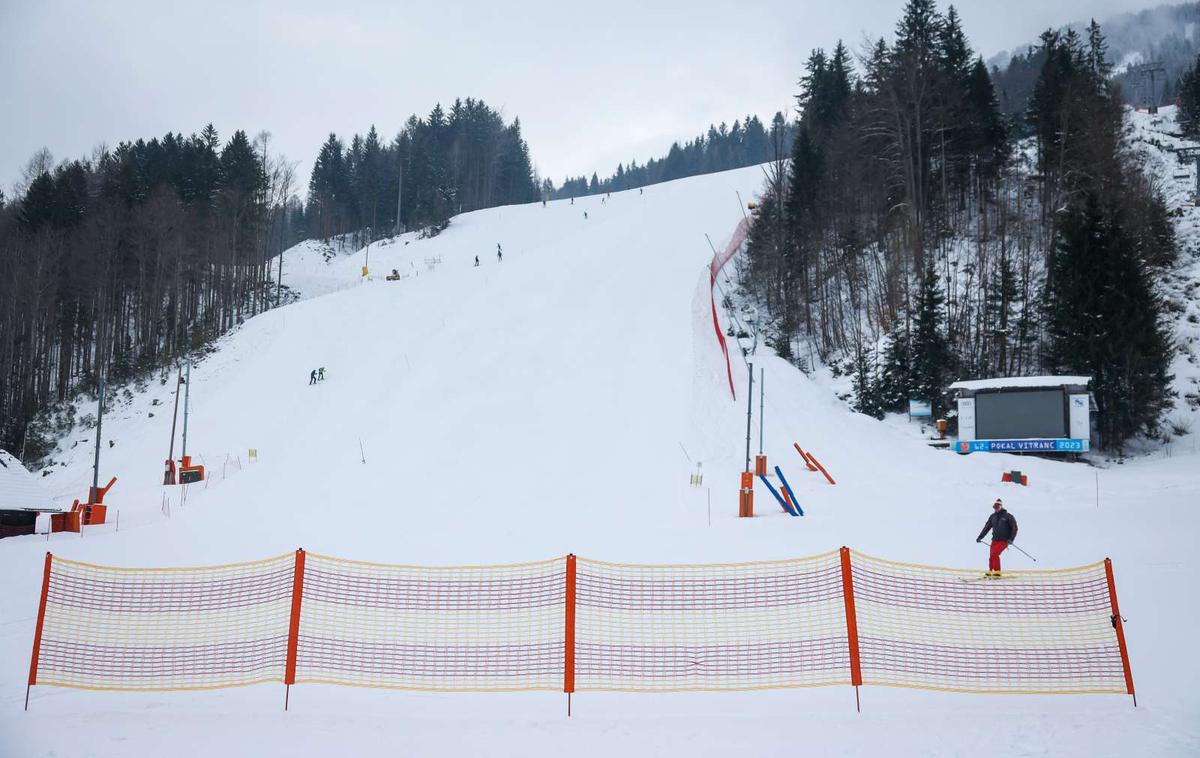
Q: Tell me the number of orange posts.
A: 5